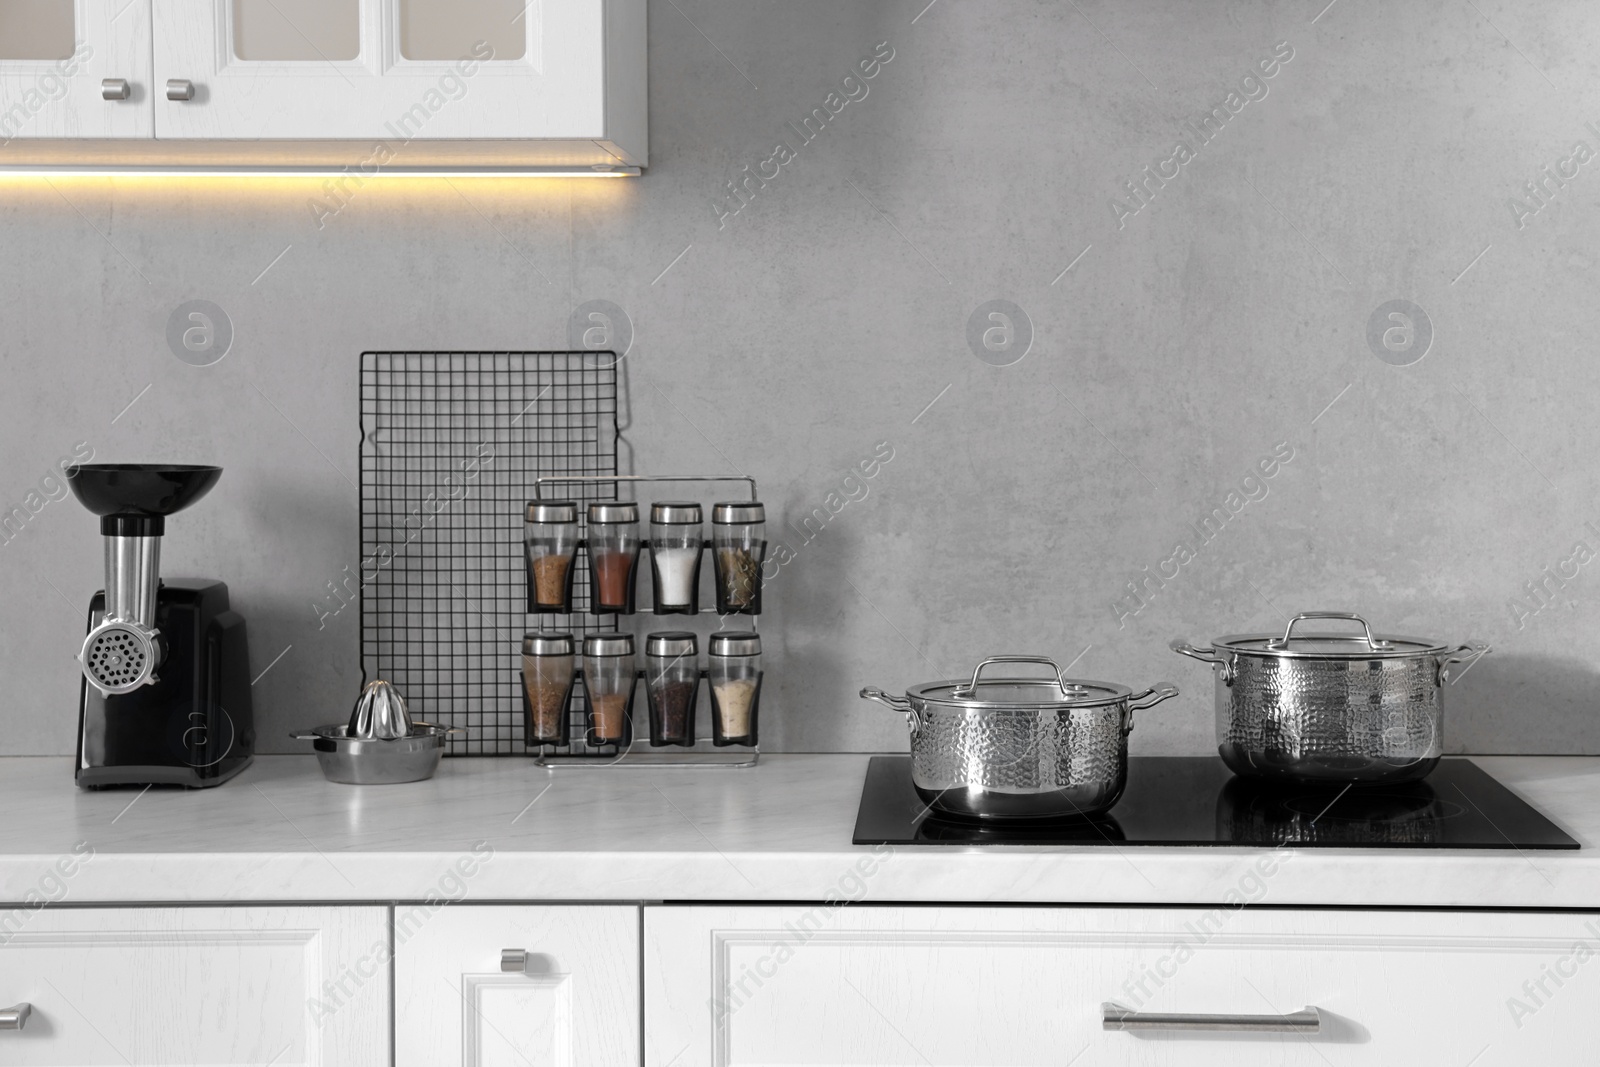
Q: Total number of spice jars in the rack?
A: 8